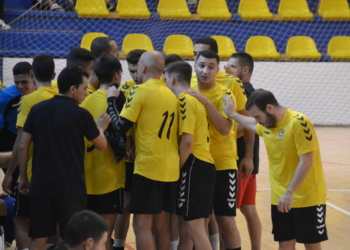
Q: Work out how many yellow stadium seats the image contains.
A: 14